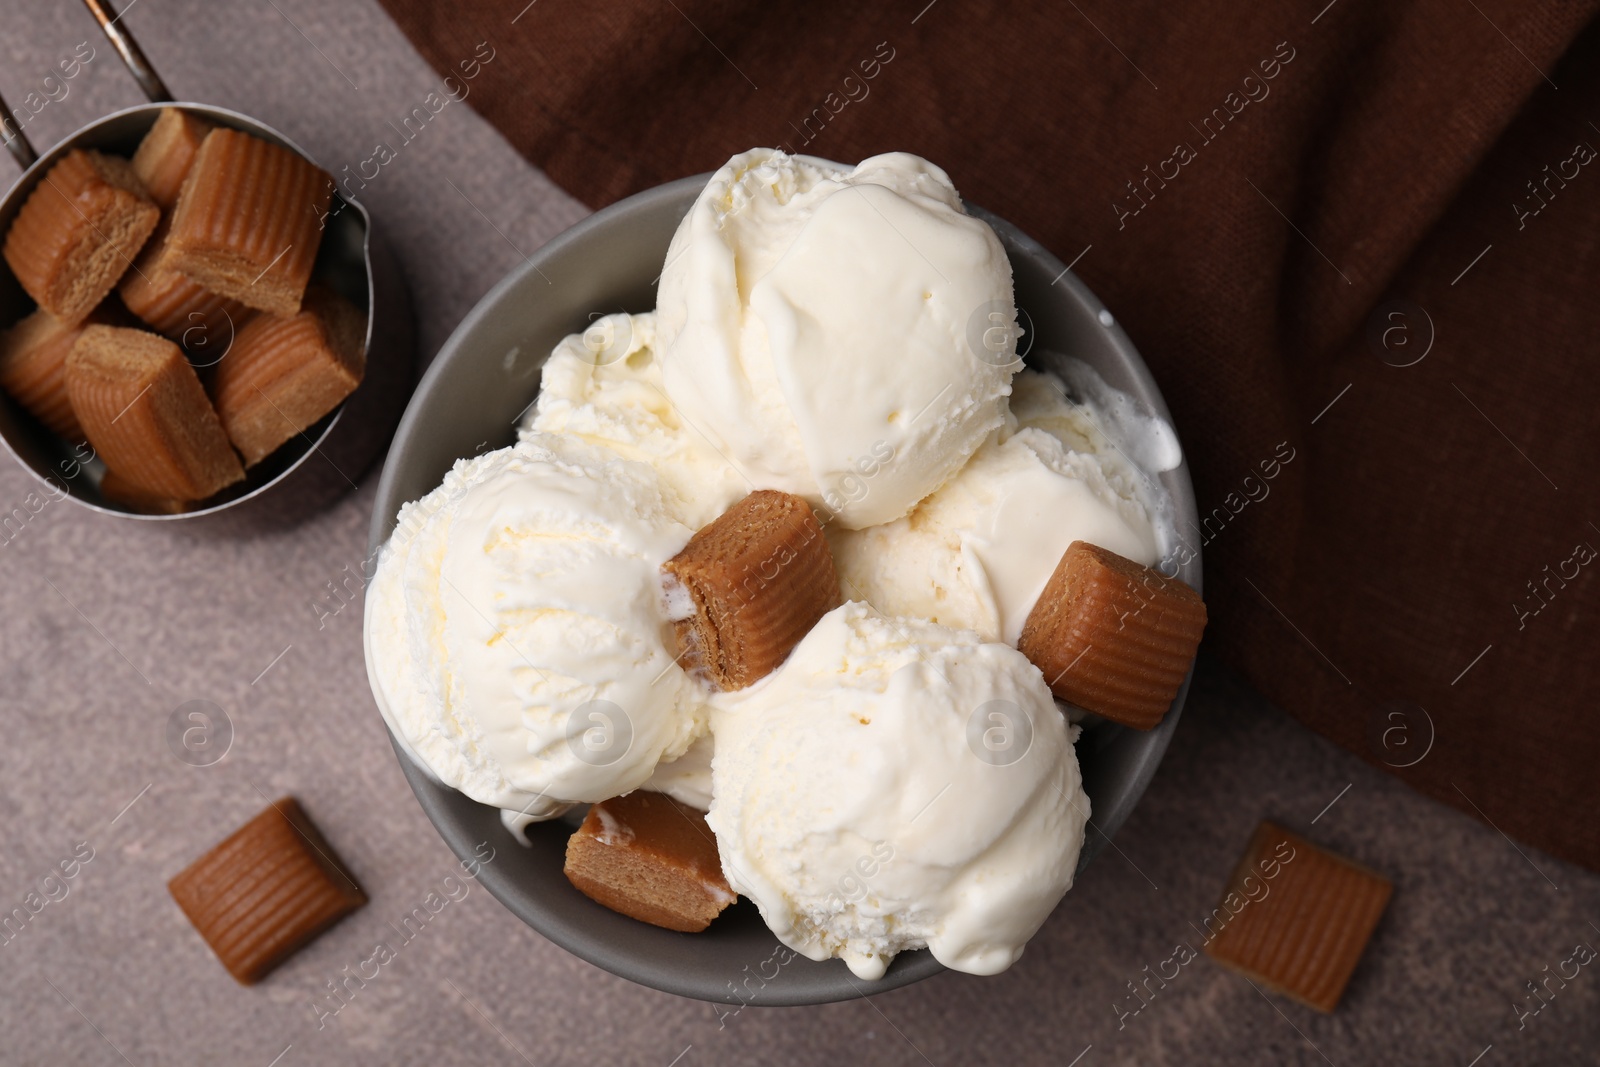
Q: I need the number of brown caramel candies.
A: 13